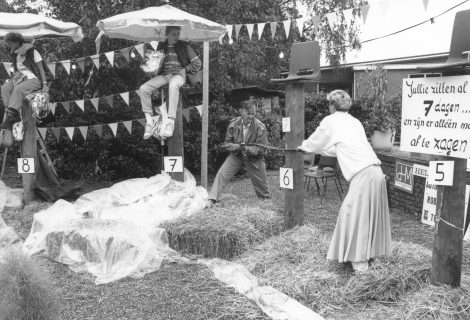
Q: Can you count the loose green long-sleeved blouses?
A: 0